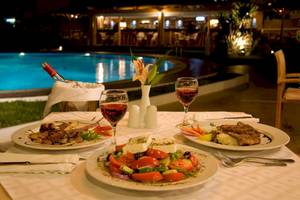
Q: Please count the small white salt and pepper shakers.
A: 2